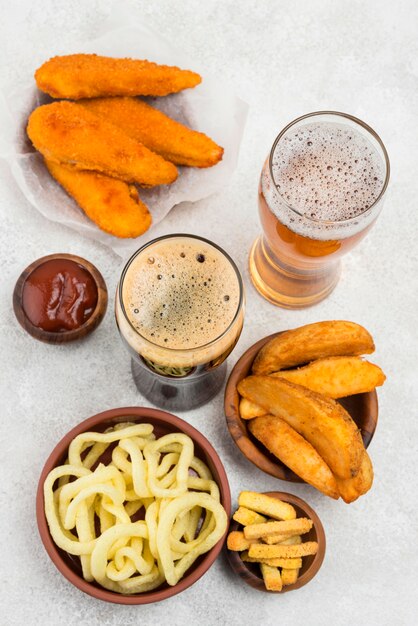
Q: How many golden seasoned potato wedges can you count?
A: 5